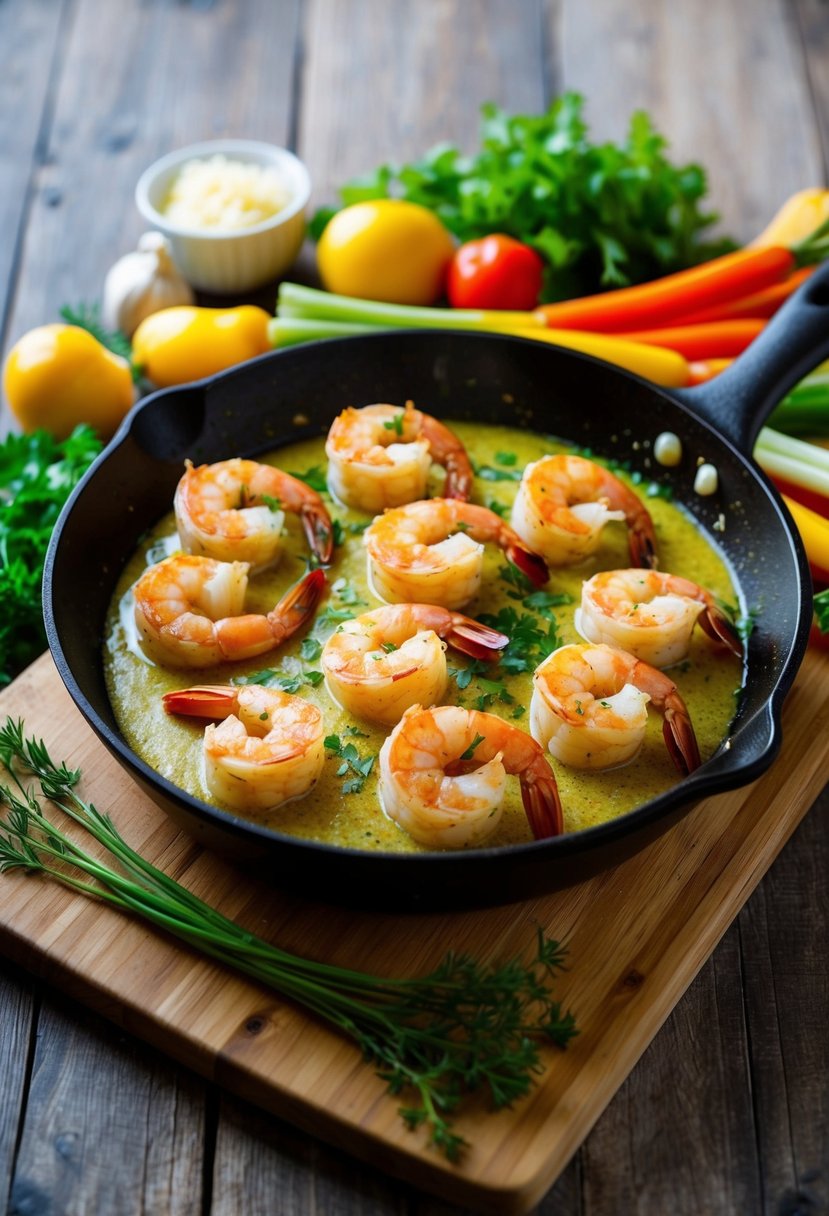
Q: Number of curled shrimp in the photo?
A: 10